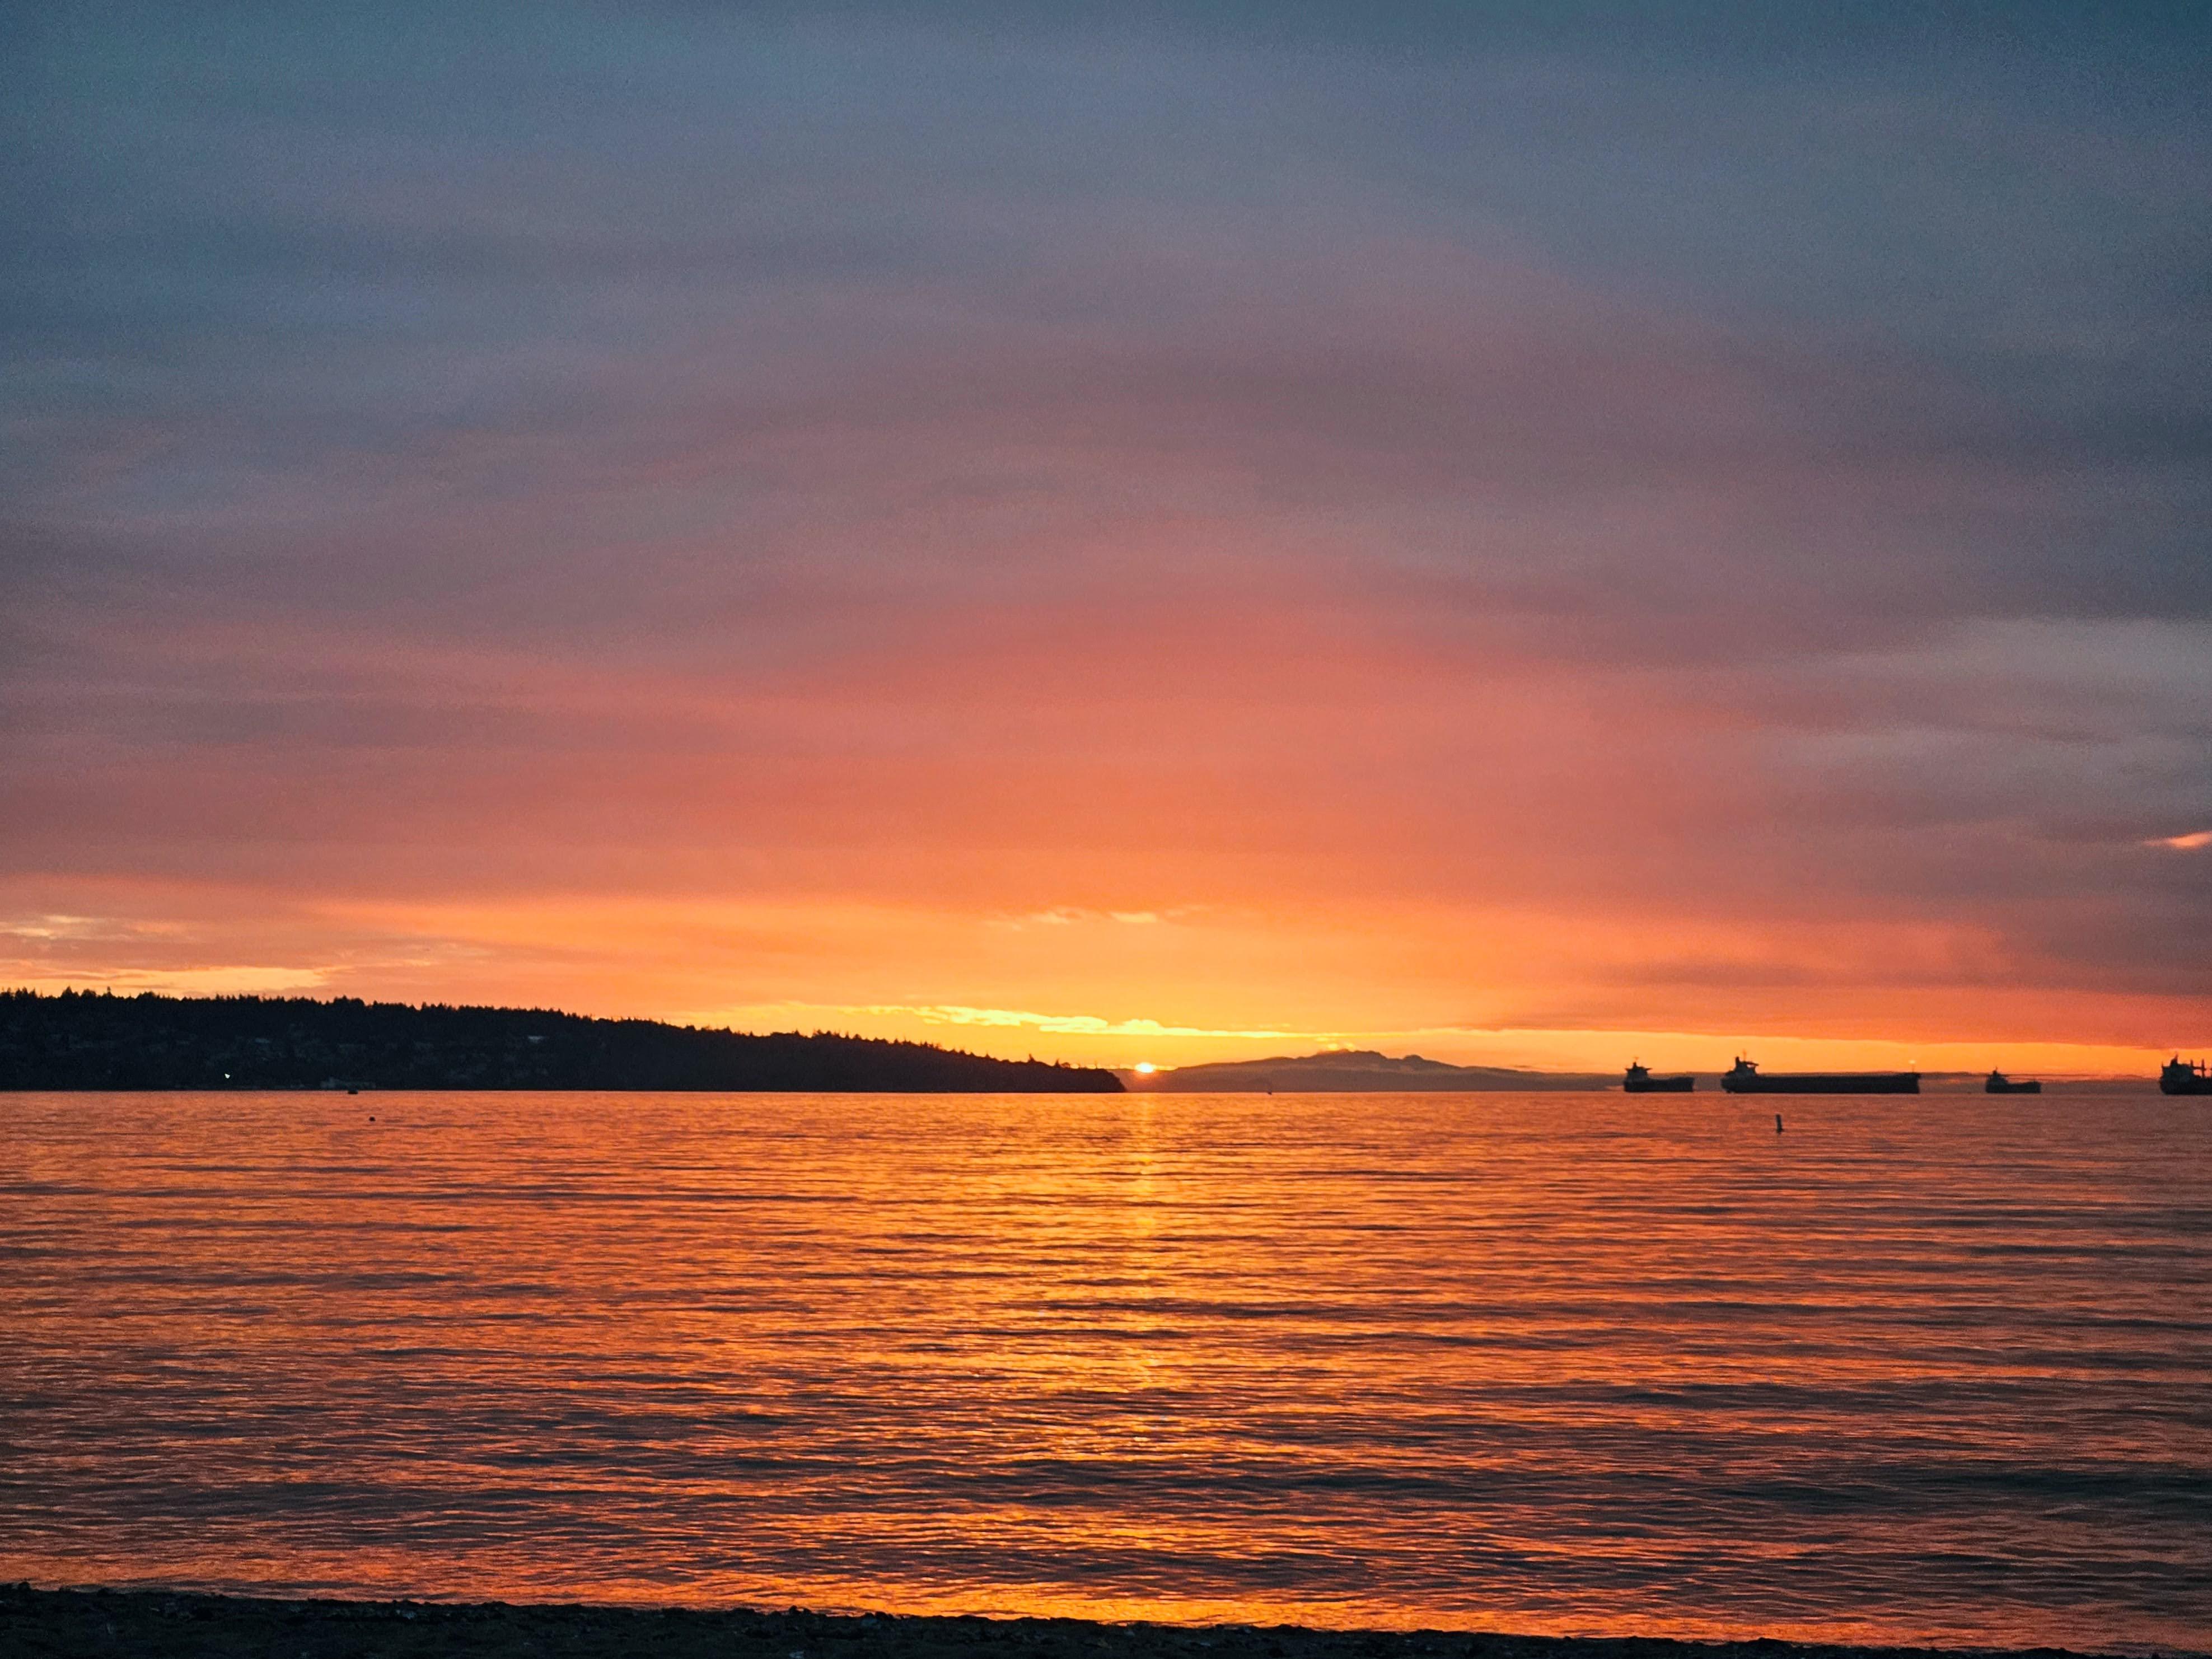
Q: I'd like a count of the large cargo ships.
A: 4